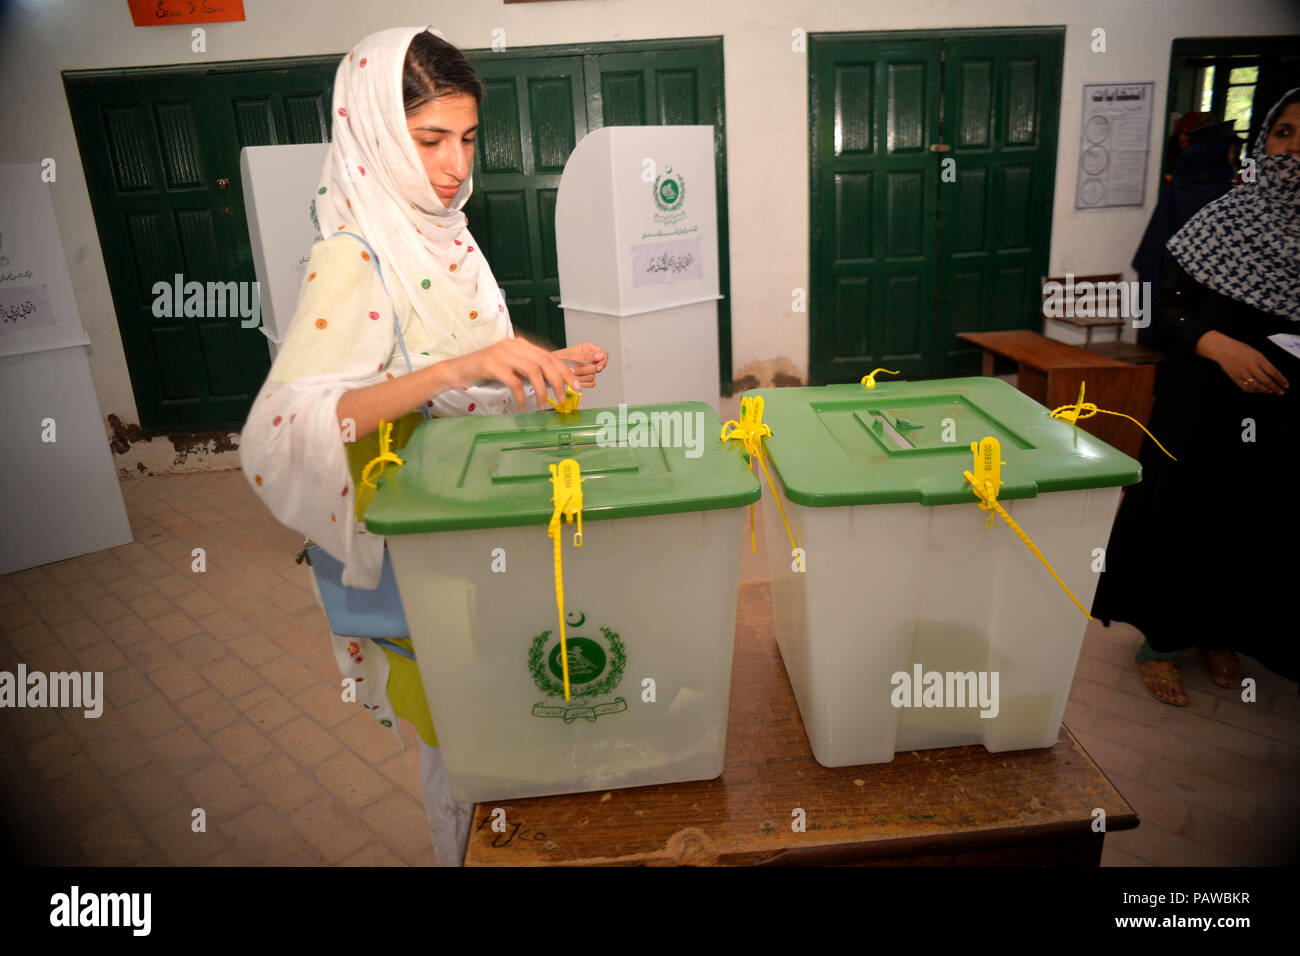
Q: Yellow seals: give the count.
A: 8